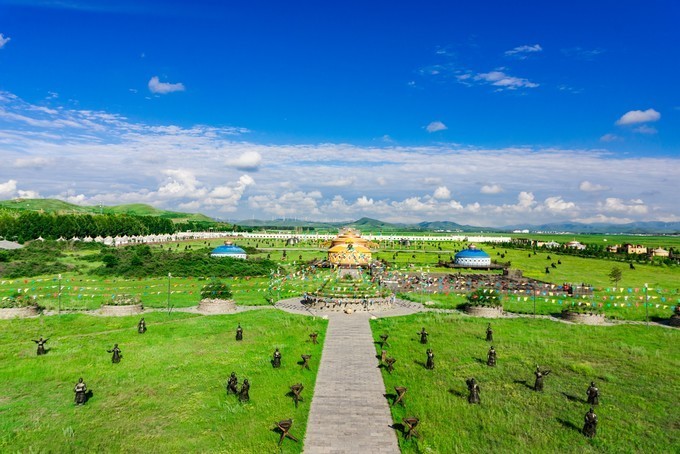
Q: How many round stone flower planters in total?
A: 6